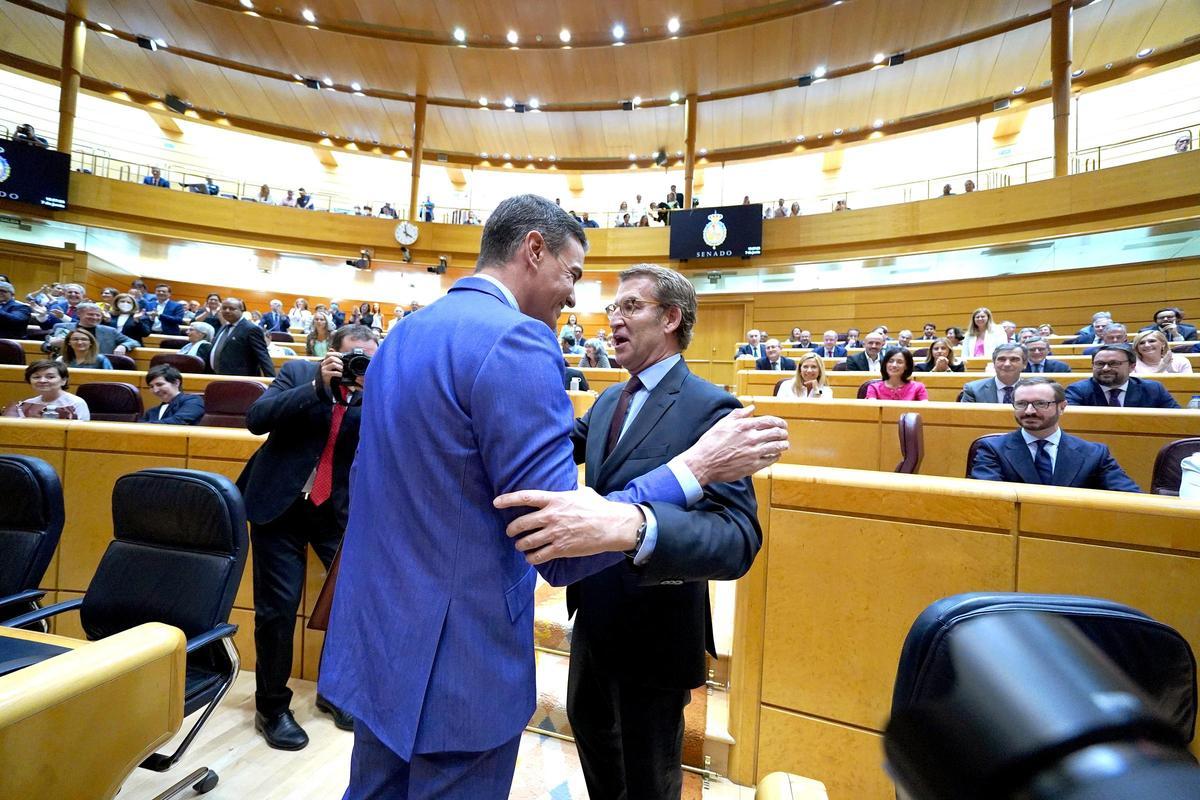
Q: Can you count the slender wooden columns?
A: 4